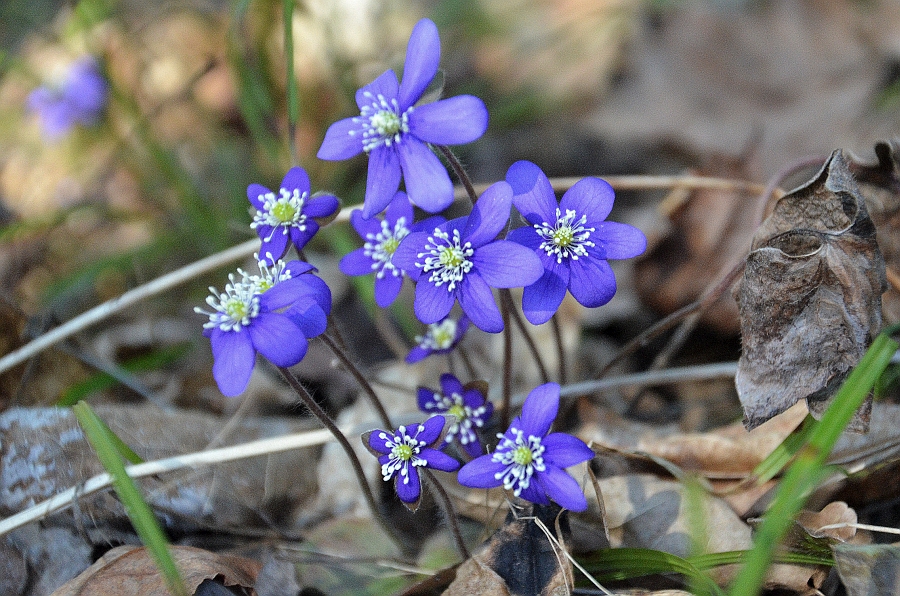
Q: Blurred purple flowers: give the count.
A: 1